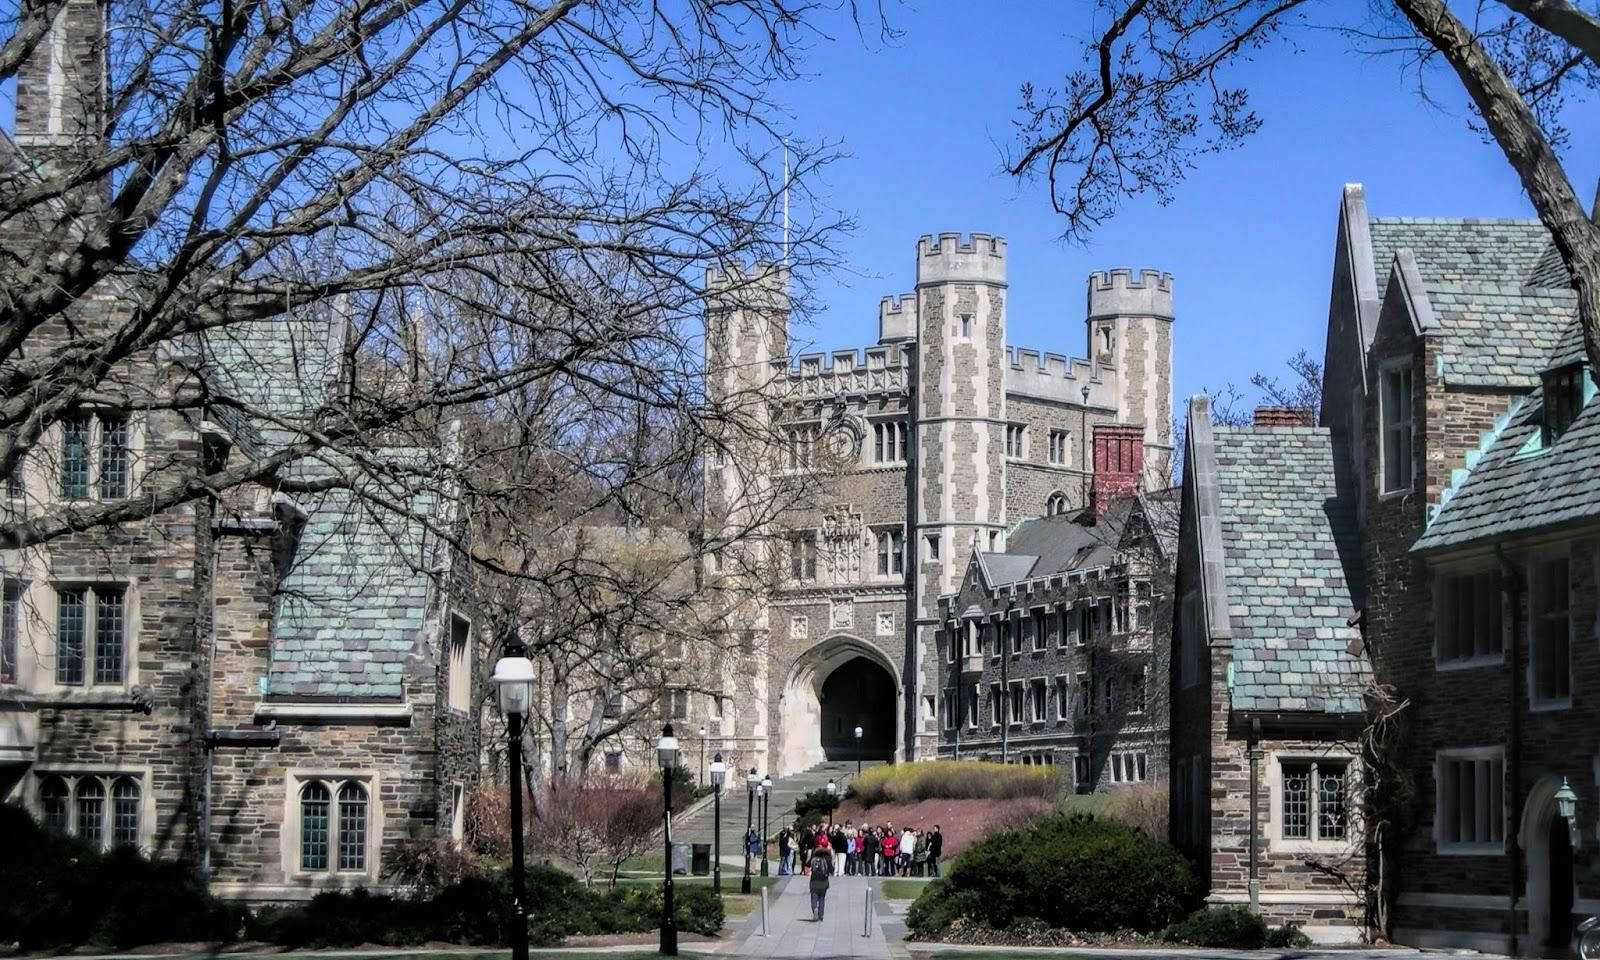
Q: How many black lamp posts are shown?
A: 9